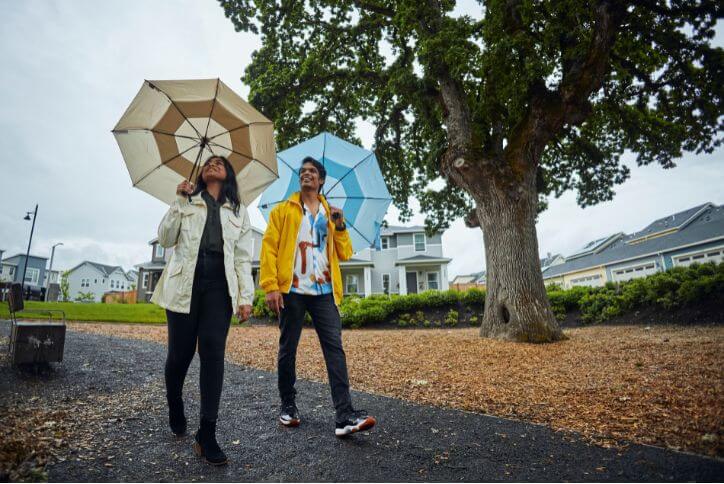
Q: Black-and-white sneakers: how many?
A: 2